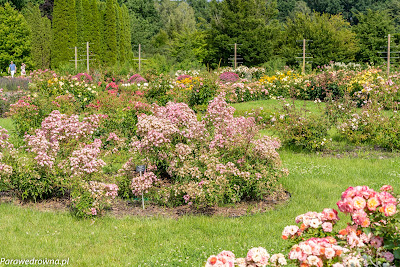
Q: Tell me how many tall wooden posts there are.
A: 6